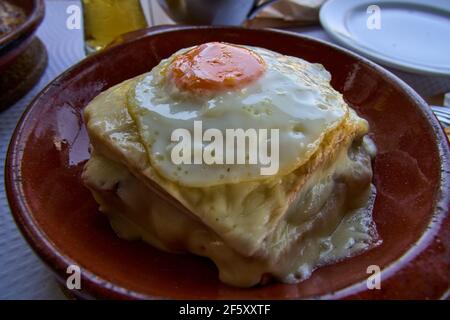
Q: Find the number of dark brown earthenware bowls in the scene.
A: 2